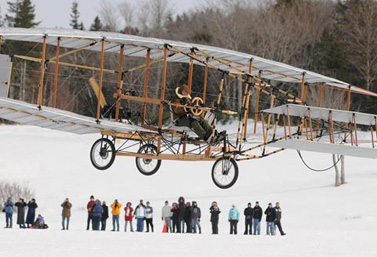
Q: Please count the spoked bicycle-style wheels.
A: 3